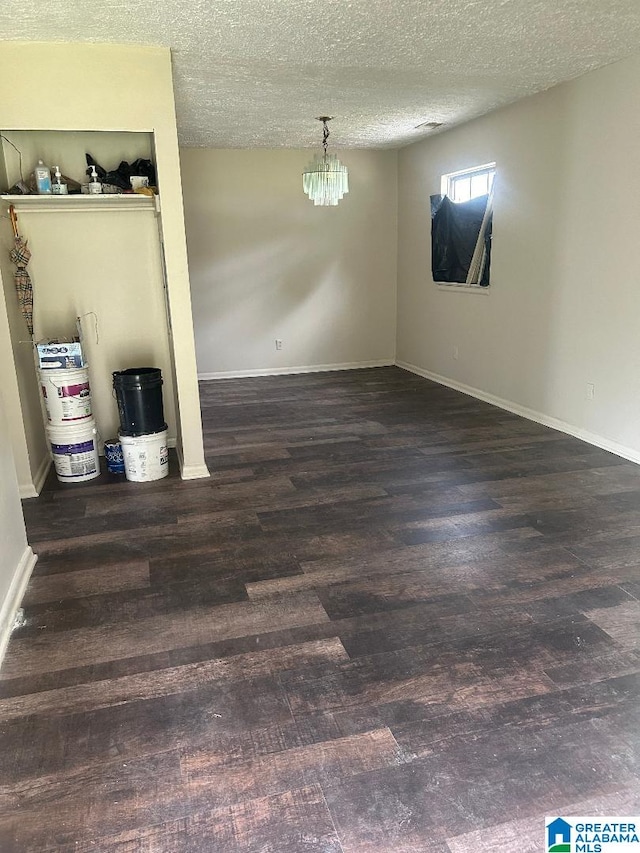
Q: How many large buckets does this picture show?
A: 4